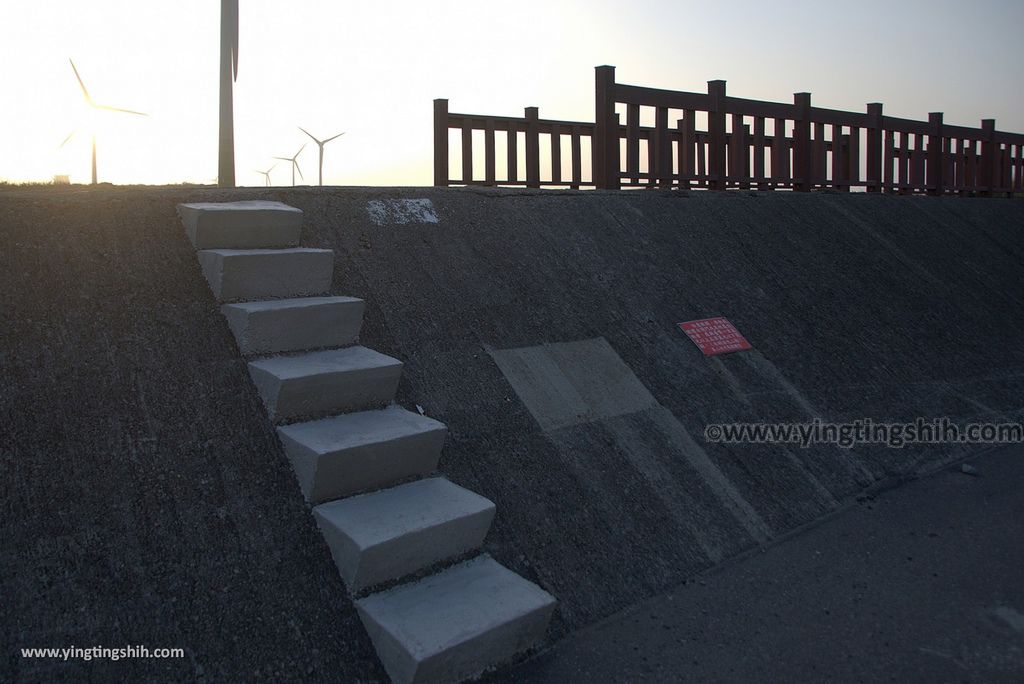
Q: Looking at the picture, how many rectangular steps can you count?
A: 7